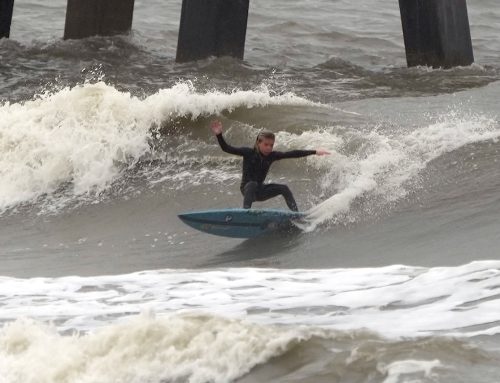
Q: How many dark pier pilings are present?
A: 4